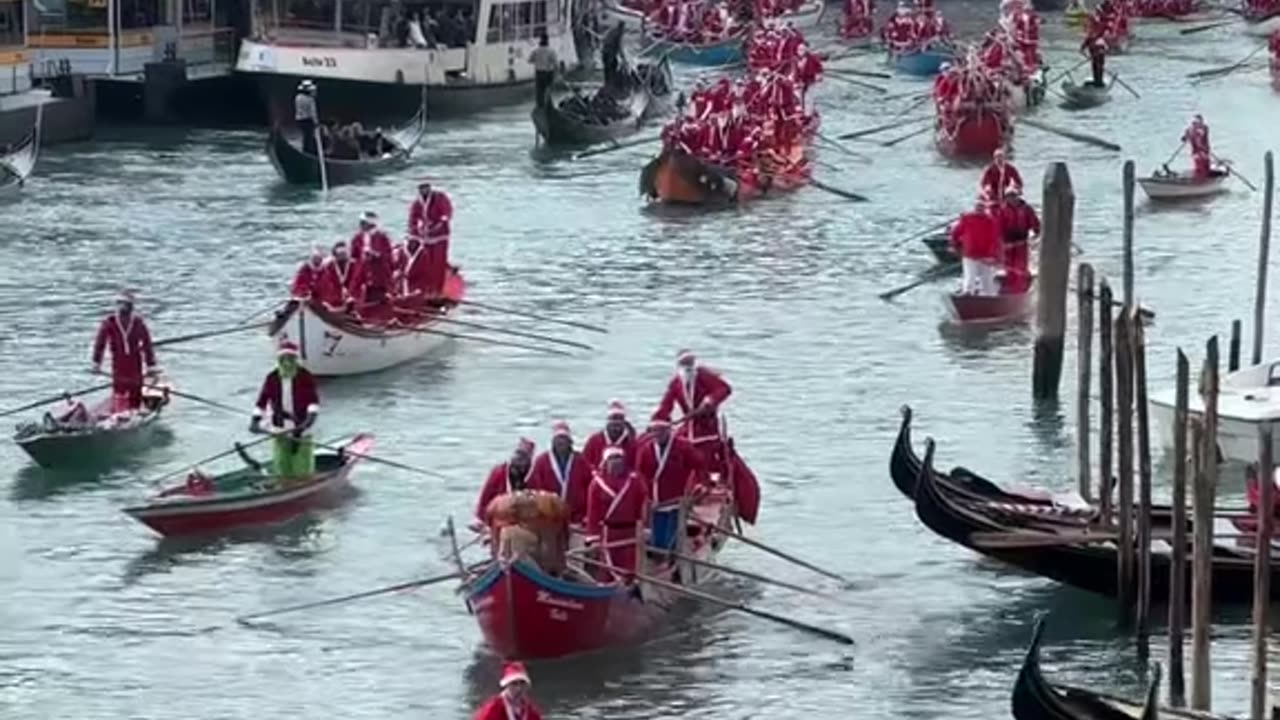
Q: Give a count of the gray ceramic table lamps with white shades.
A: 0